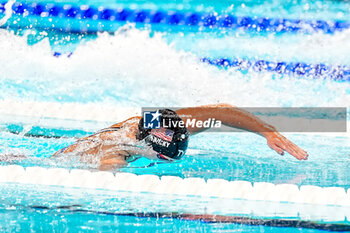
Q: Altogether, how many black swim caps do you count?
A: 1